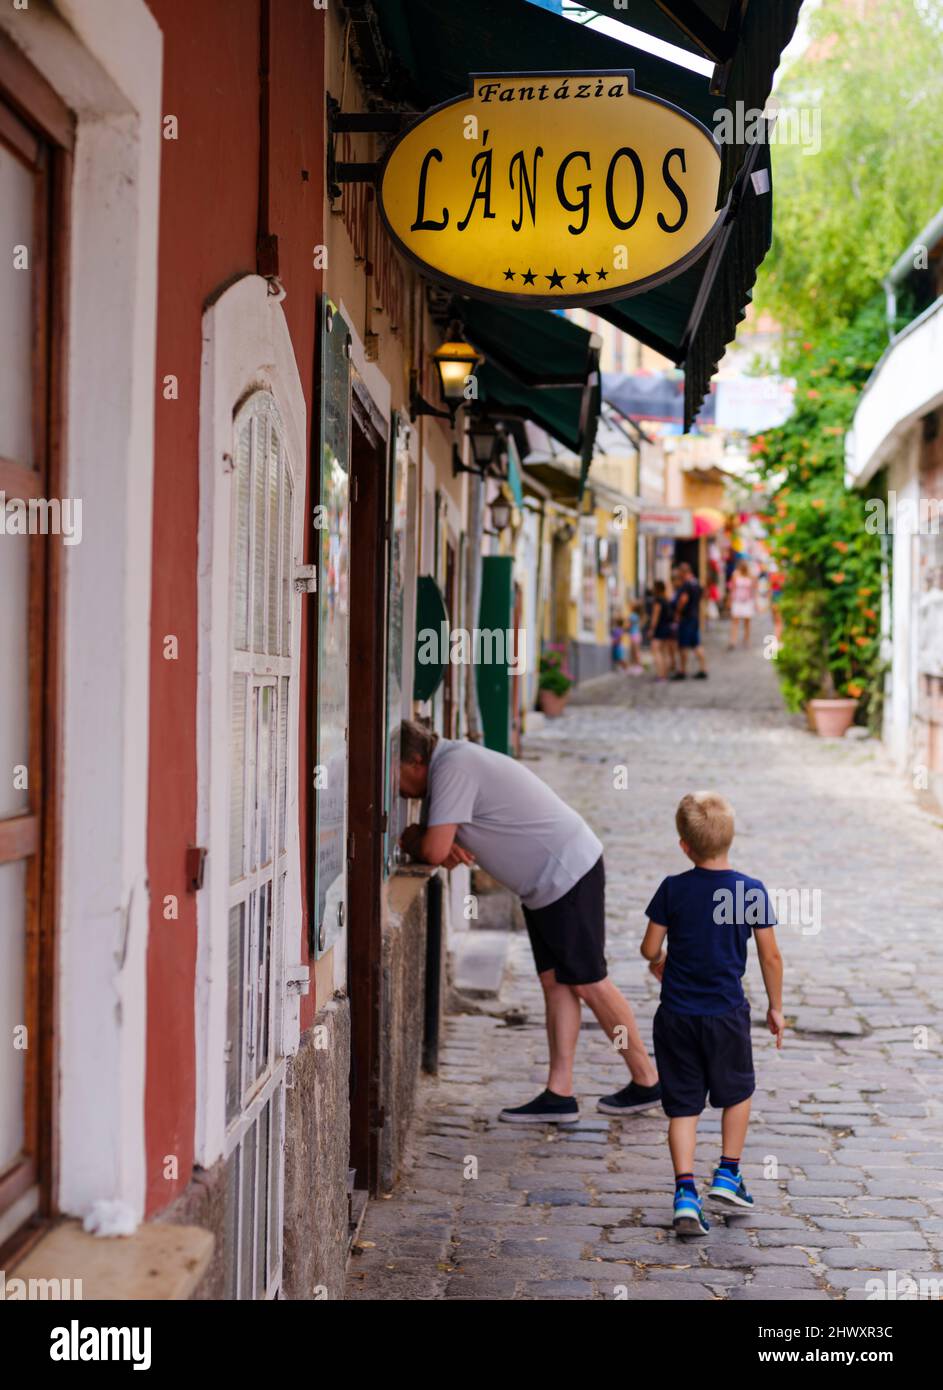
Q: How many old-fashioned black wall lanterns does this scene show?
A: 3